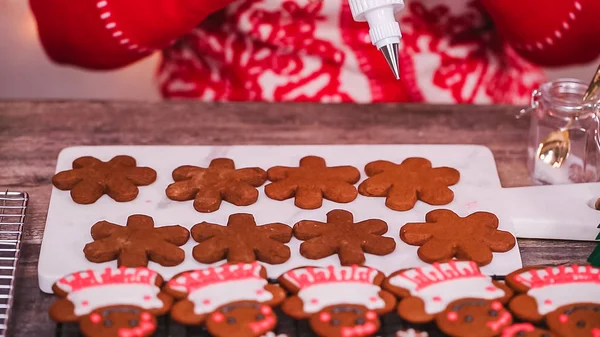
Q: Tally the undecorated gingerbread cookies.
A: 8